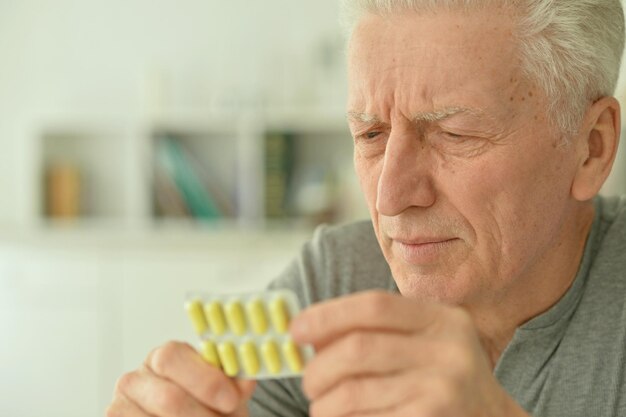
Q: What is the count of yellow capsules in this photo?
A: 10